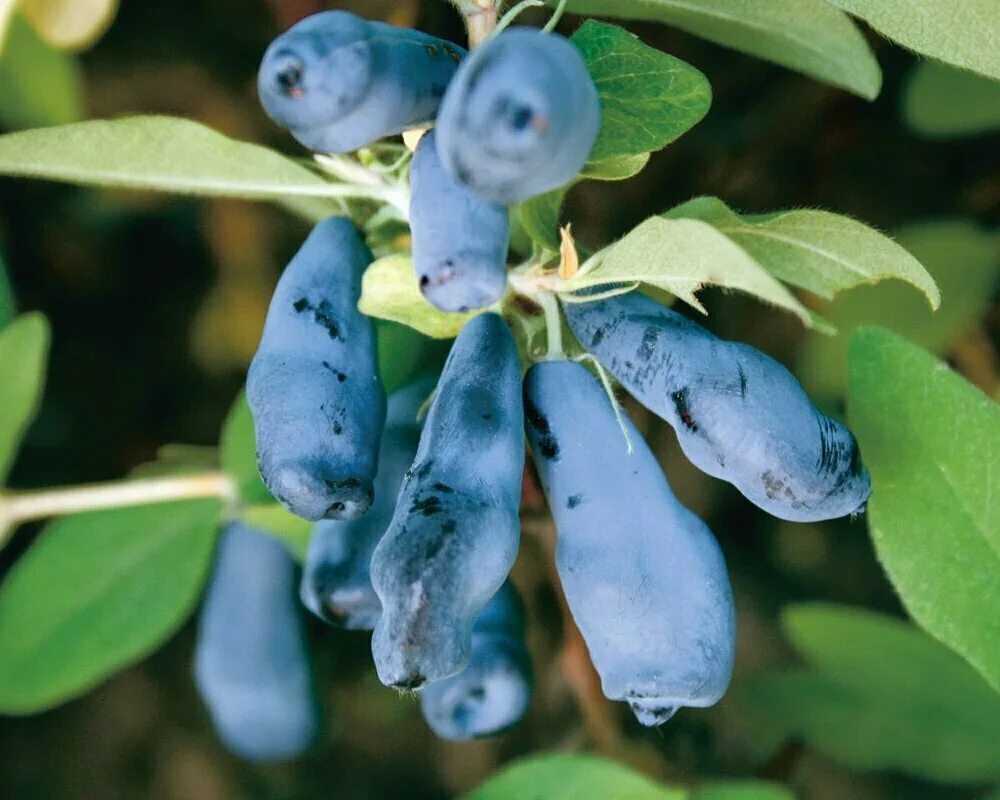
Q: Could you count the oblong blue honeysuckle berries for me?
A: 10